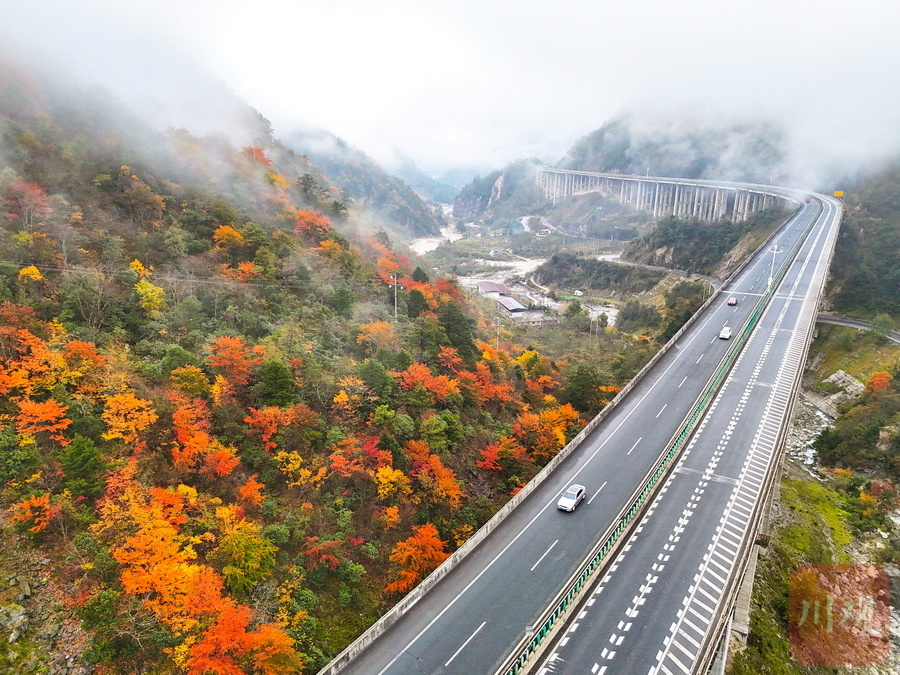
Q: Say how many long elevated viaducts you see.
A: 1